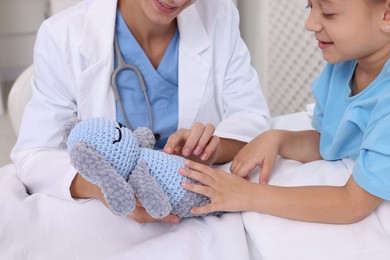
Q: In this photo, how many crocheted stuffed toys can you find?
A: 1